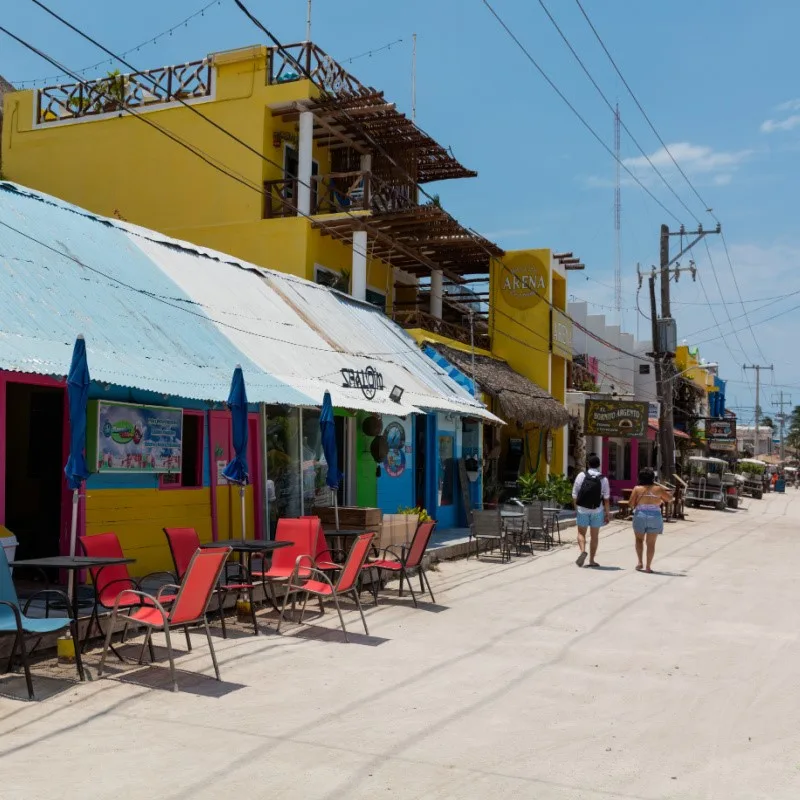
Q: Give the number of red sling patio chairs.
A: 7